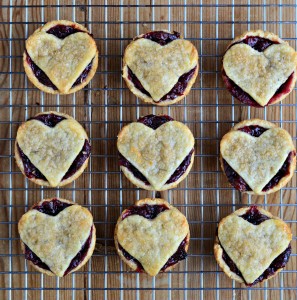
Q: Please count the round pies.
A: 9